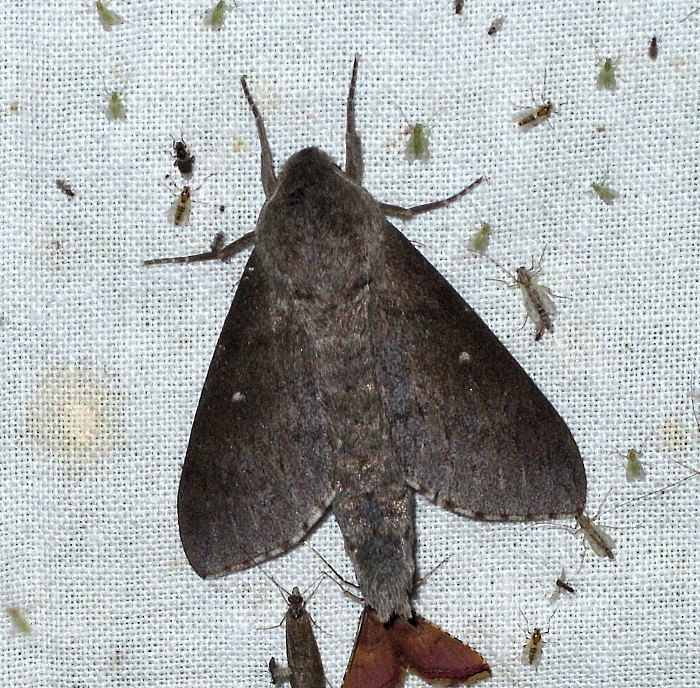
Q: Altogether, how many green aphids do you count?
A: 9